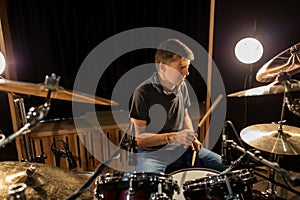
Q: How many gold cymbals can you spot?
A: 5